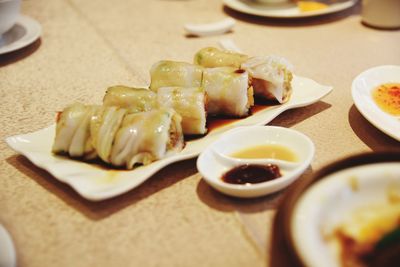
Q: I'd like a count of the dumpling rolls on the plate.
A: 8